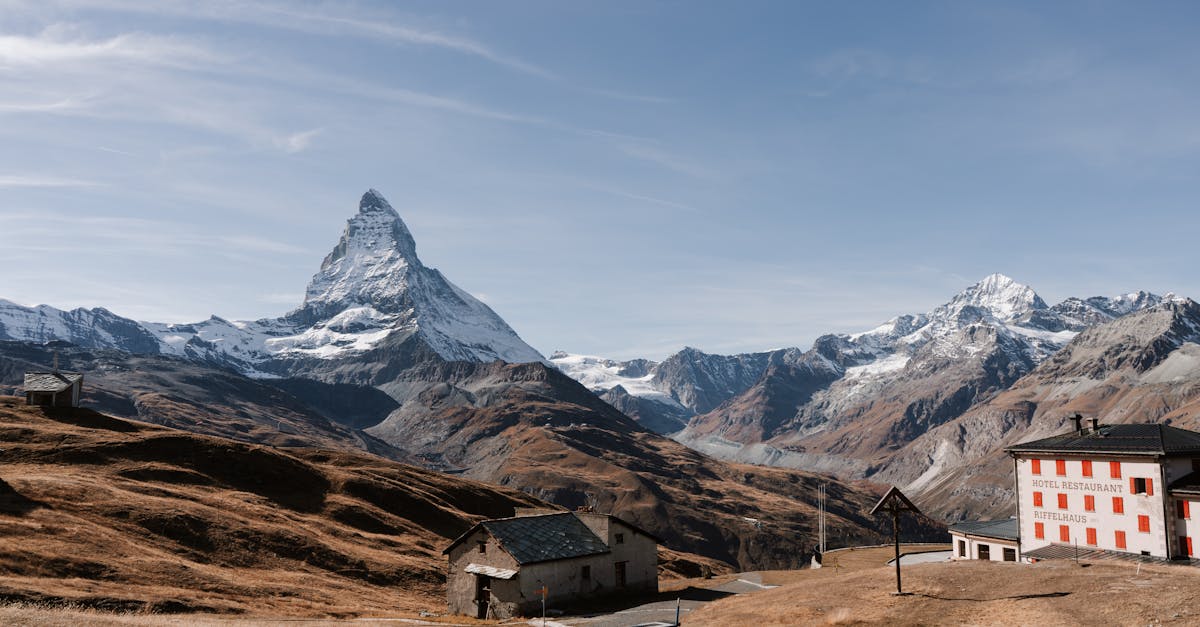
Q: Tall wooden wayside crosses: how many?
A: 1